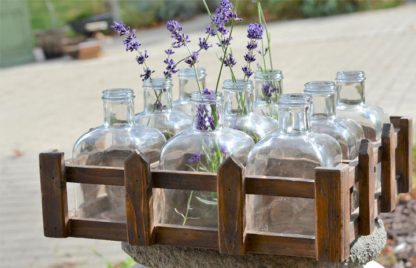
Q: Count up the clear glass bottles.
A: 9